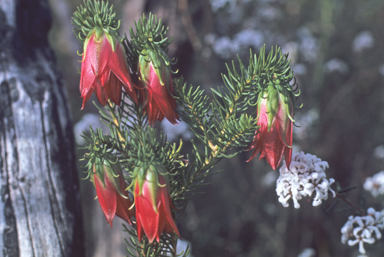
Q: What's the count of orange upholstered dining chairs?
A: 0